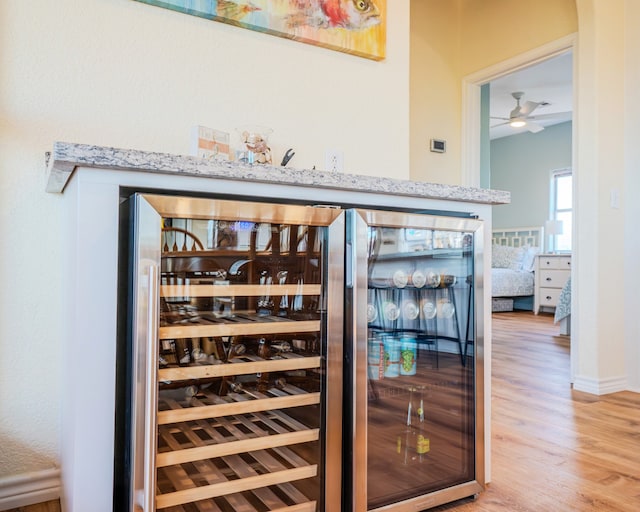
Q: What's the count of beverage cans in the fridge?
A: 12